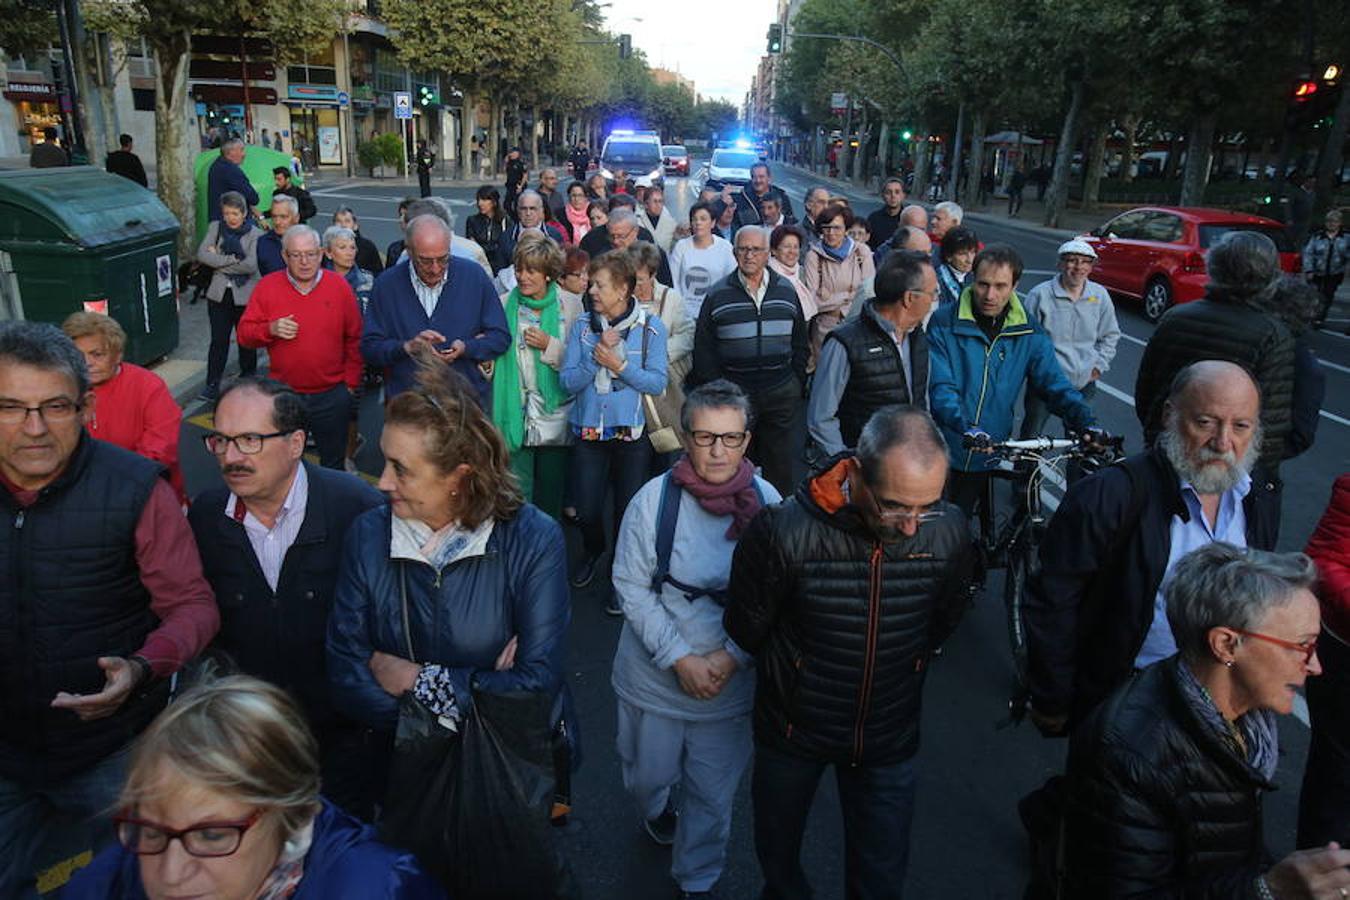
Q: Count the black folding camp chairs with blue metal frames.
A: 0